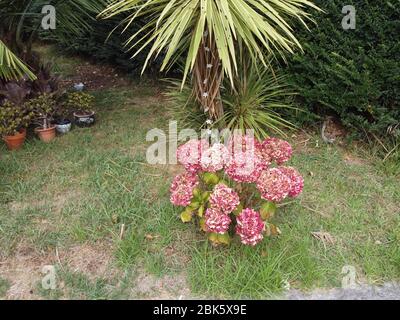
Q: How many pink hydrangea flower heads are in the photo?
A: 11